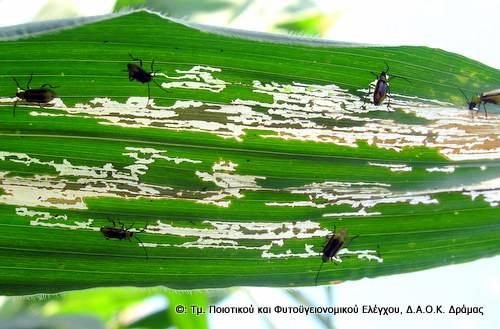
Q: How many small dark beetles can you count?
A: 6